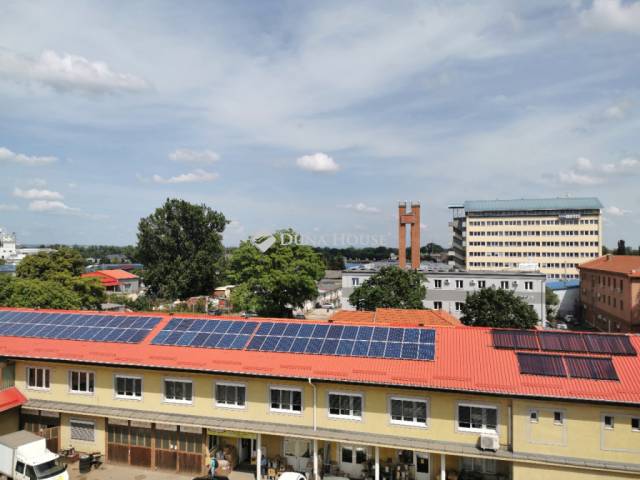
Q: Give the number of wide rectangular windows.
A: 9